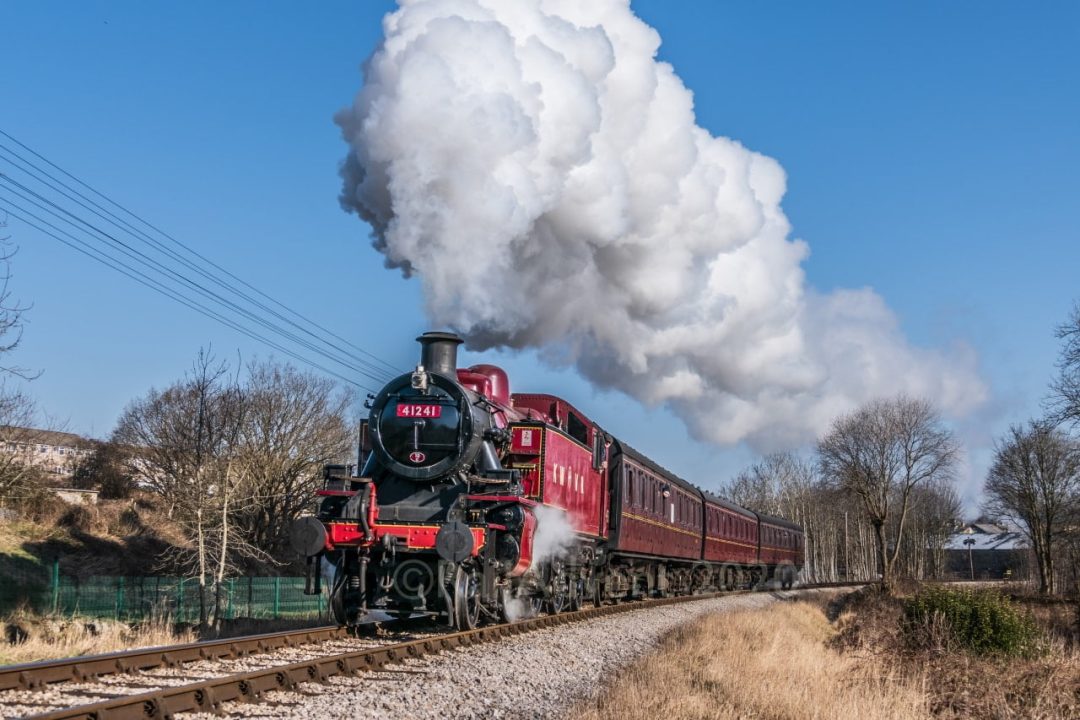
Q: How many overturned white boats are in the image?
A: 0